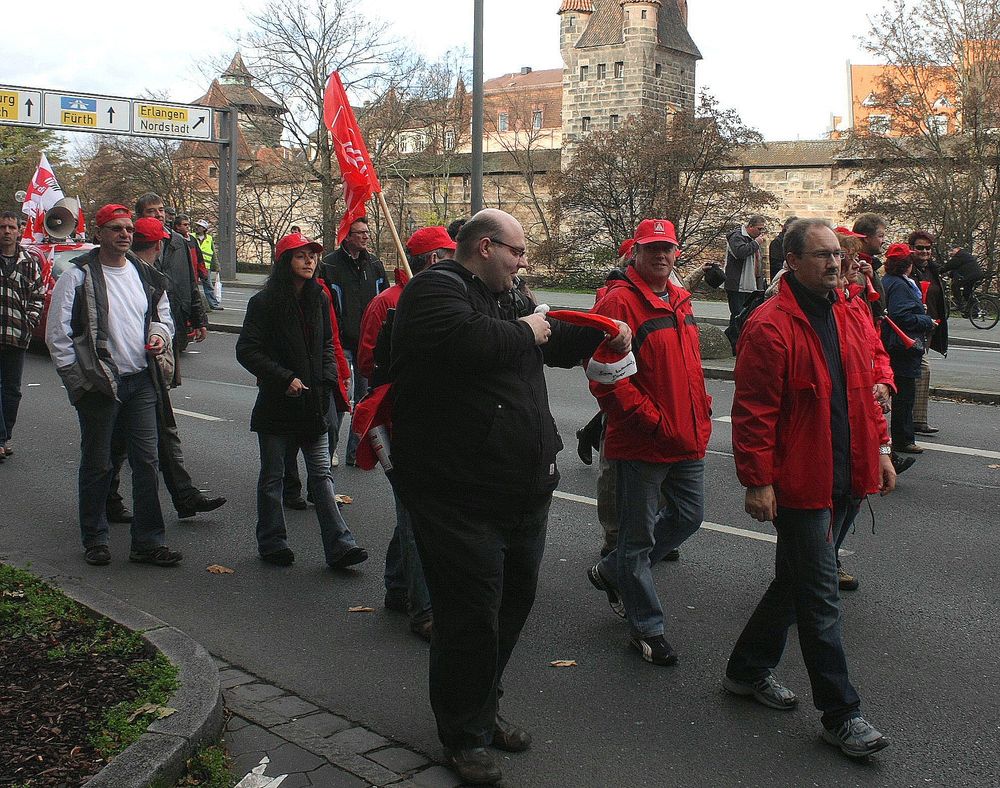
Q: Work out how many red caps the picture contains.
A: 8